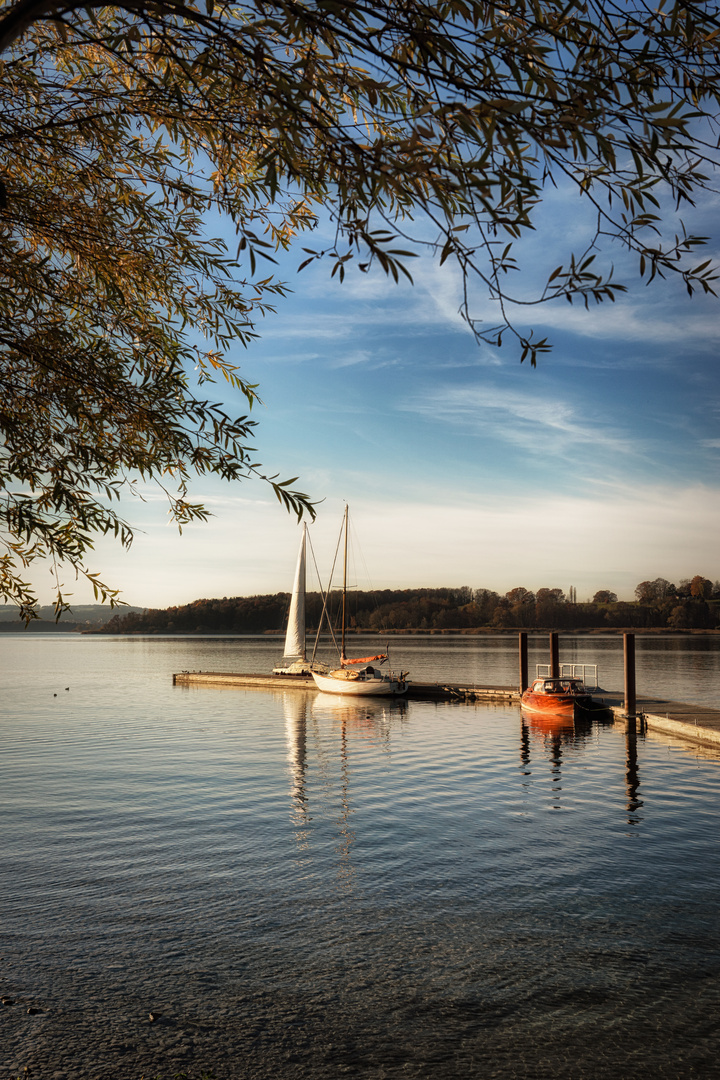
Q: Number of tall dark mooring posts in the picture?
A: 3